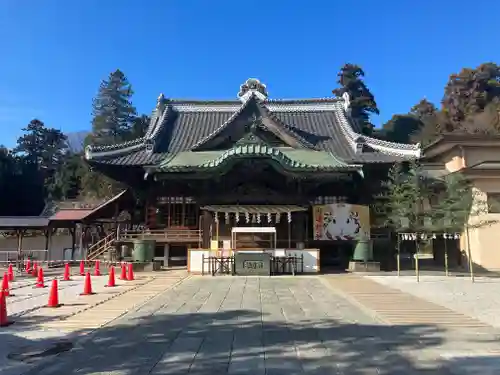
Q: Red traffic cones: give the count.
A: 14